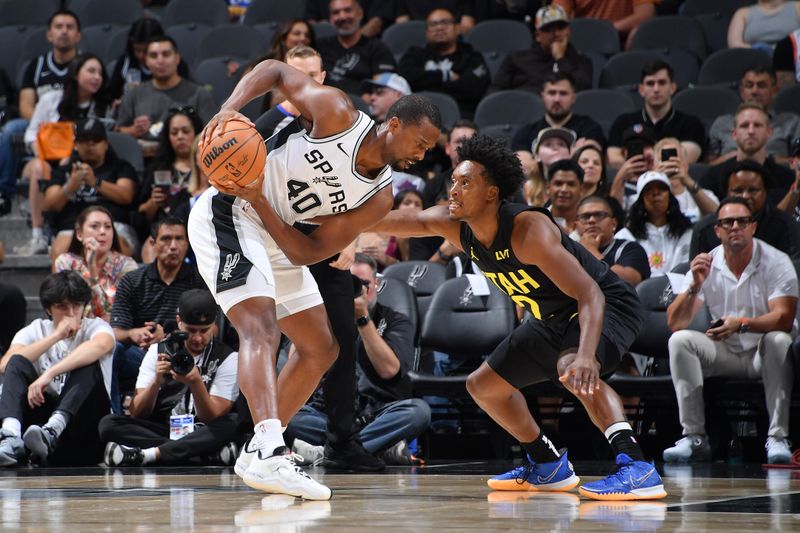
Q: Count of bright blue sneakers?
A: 2